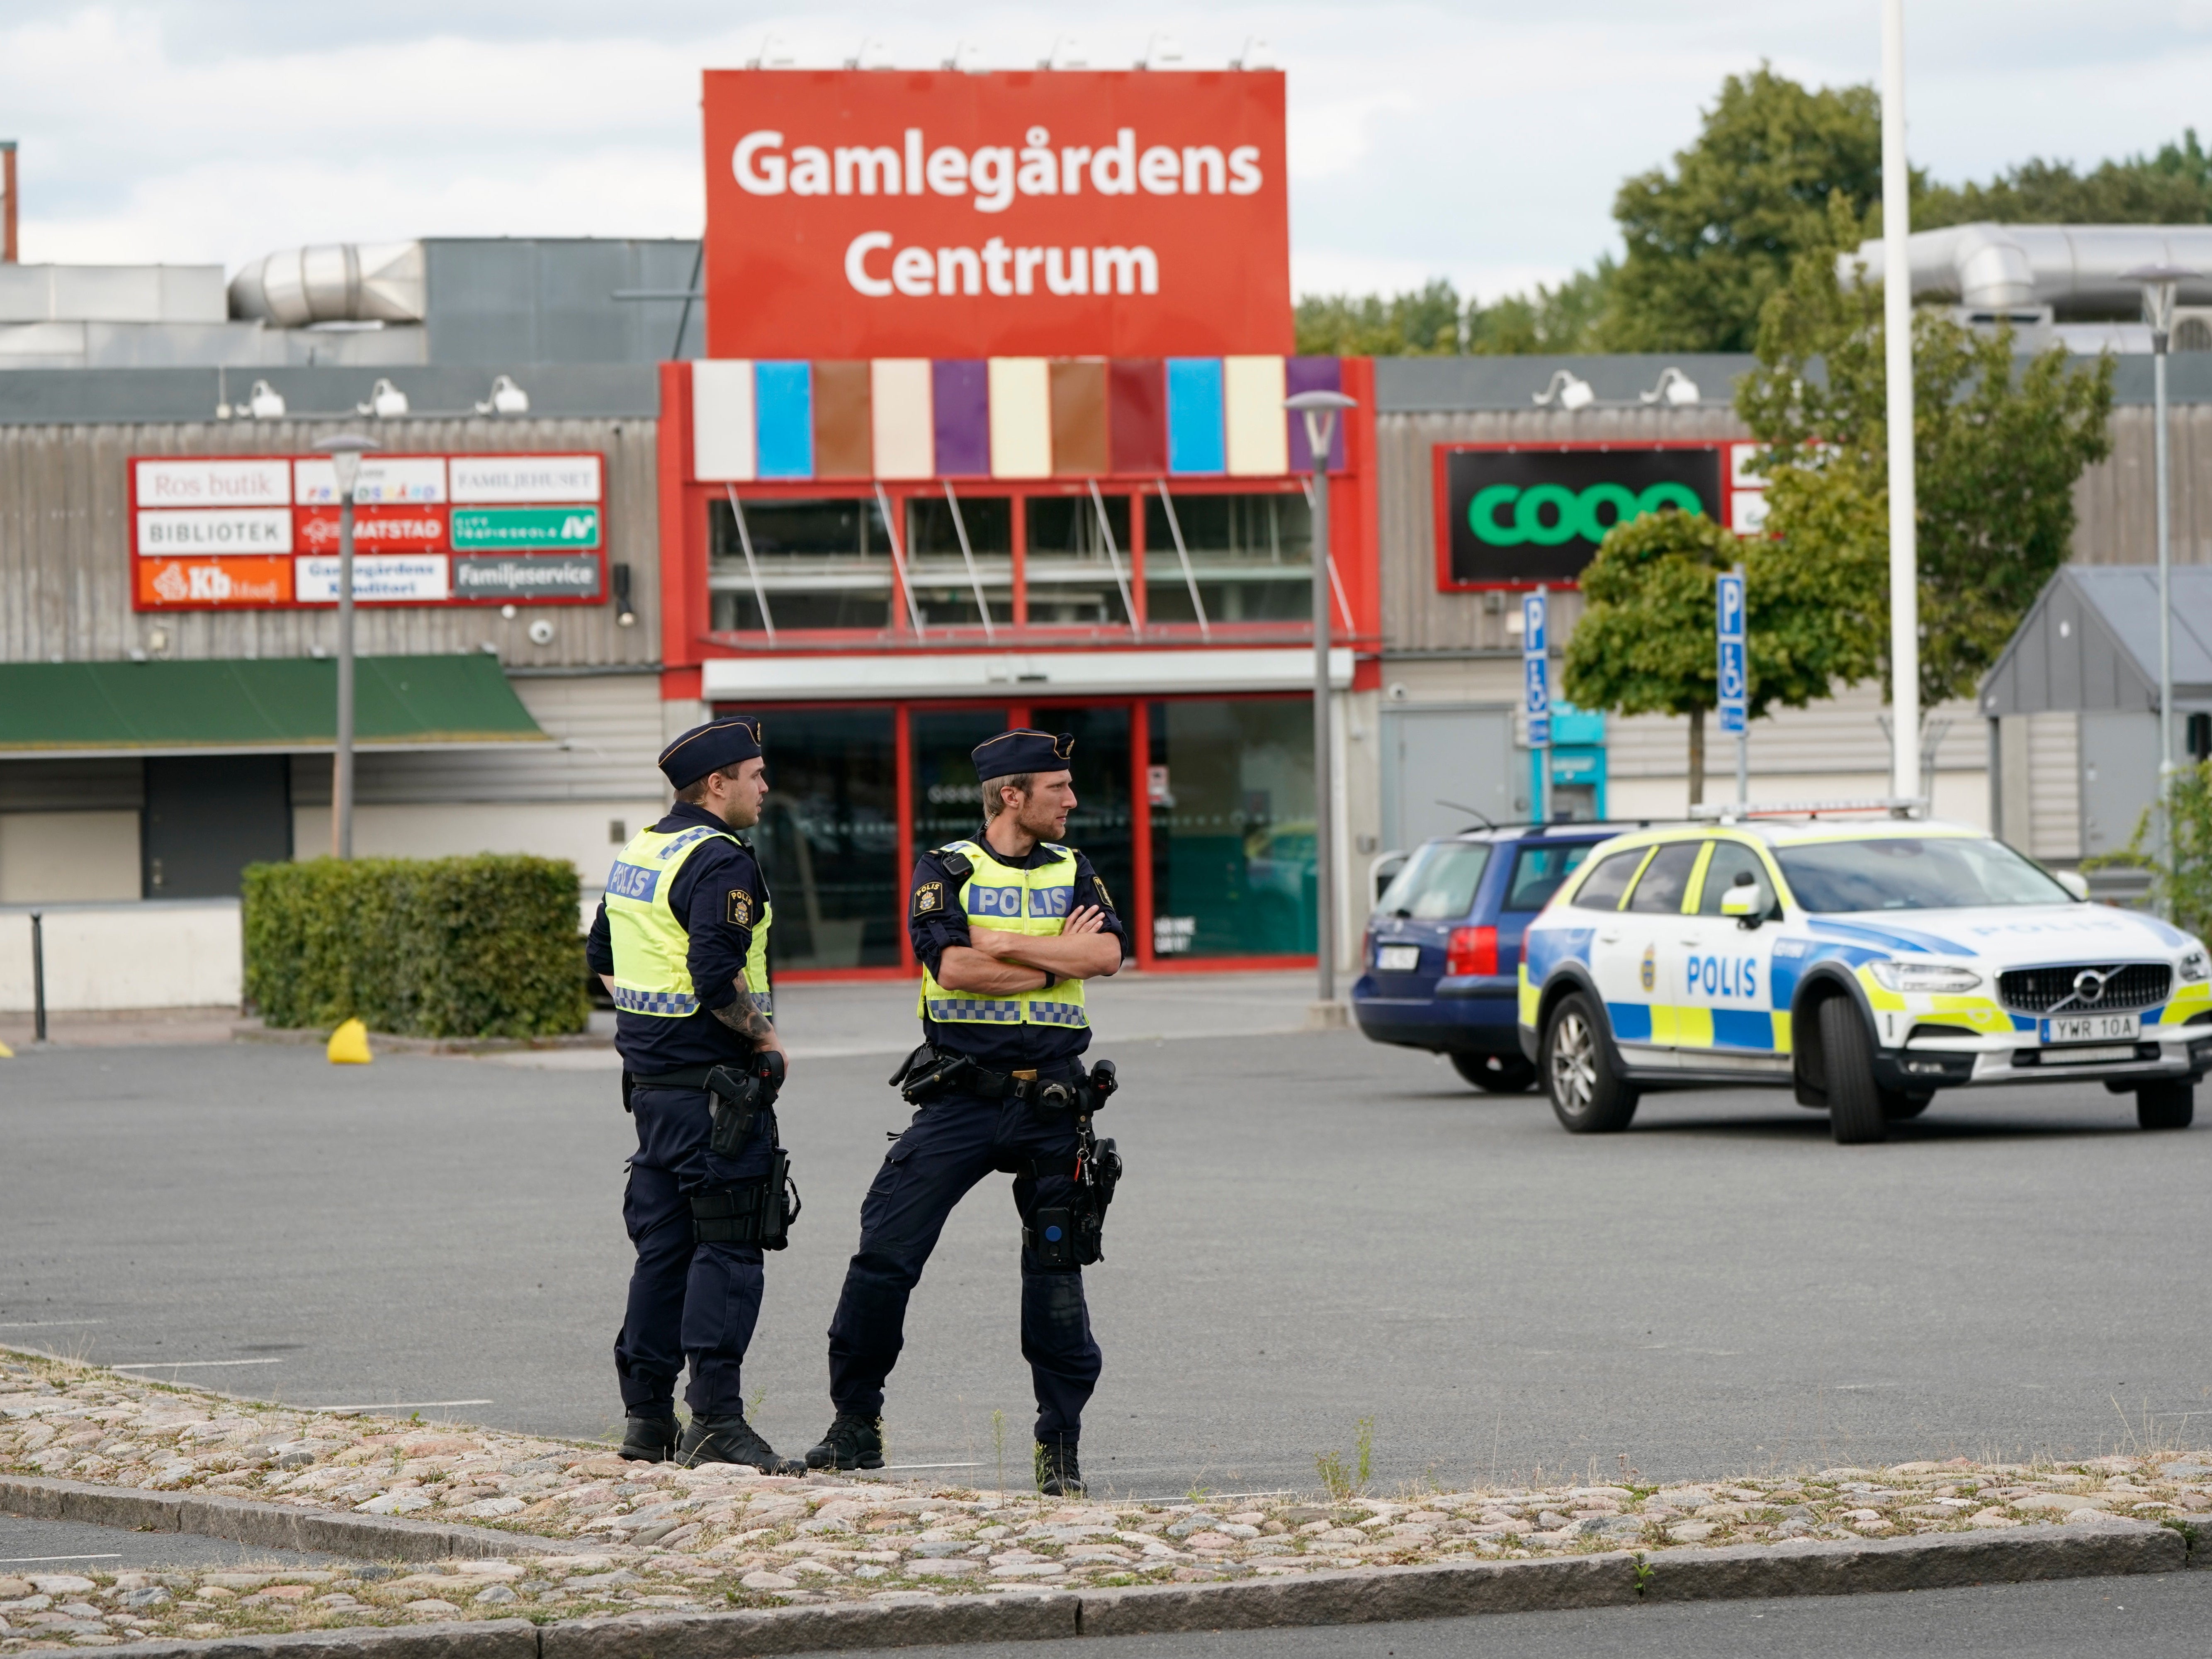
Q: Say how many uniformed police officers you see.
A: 2